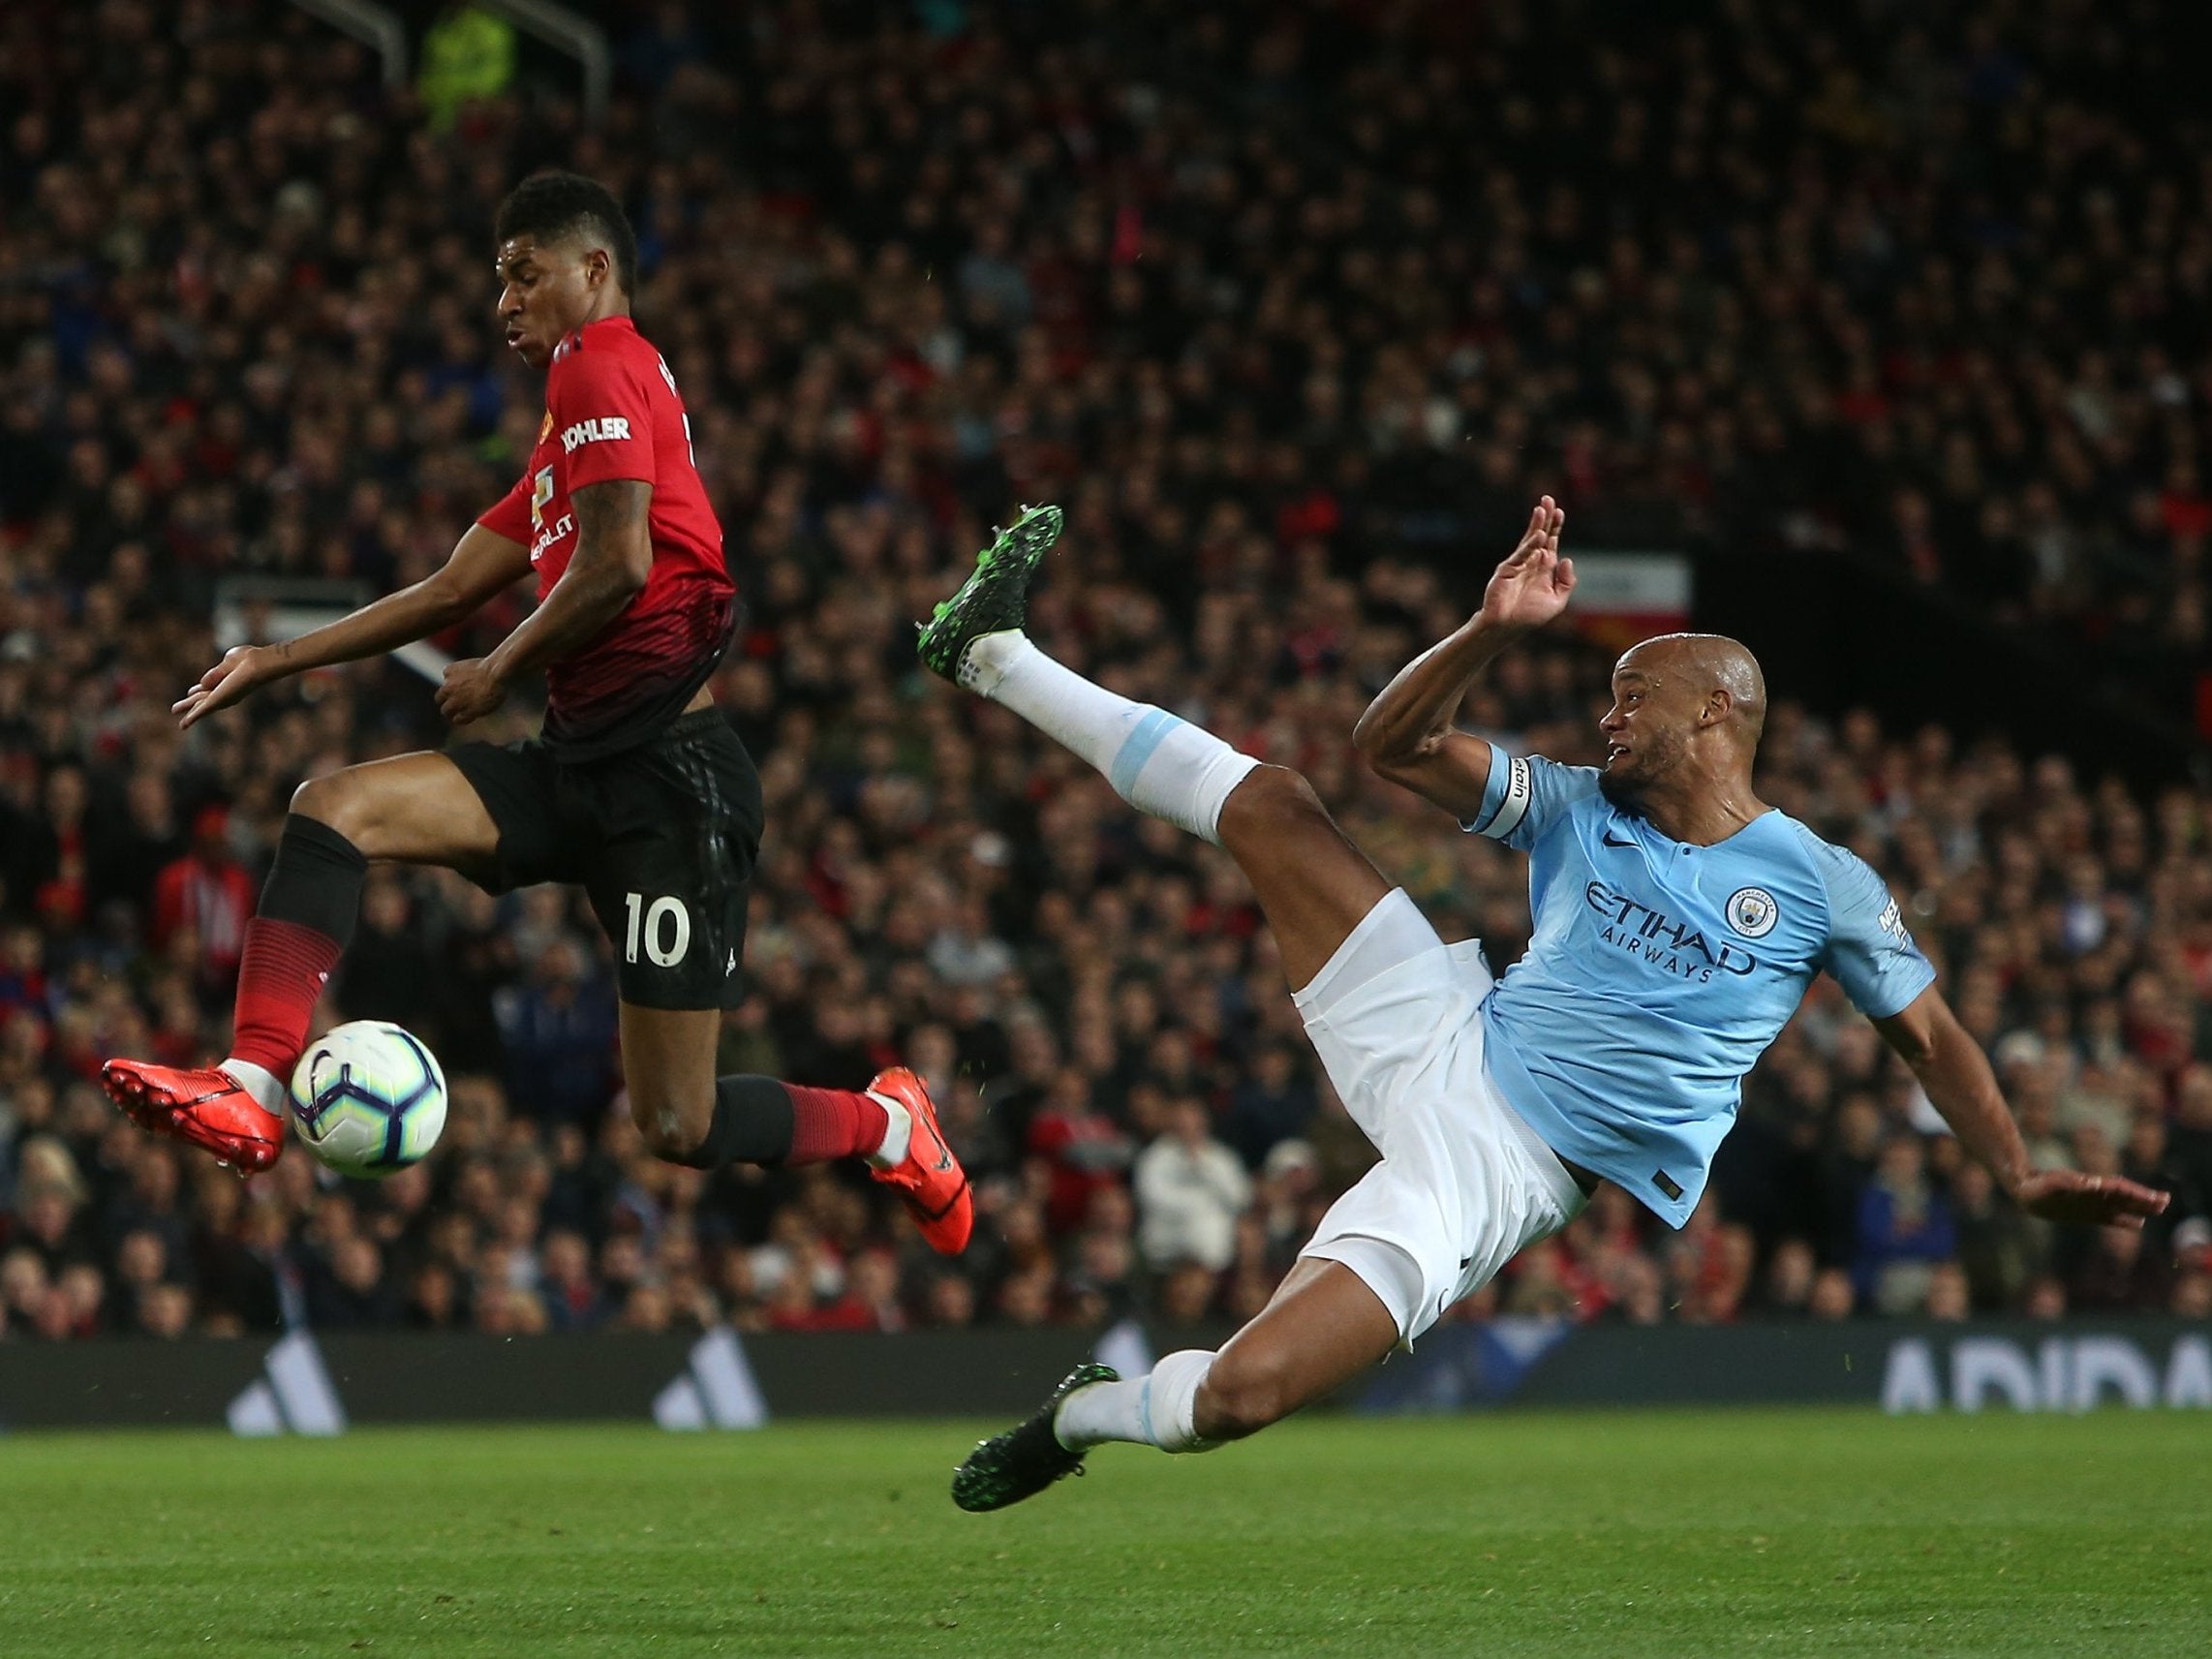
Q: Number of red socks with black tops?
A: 2